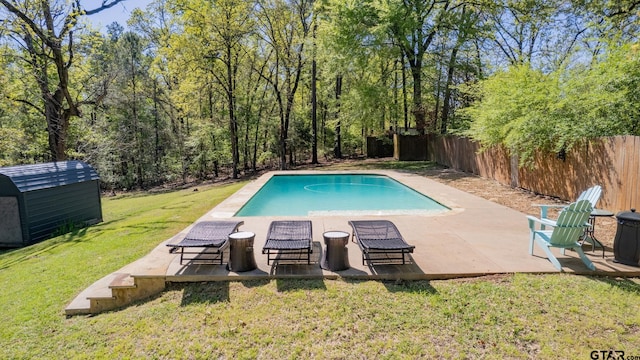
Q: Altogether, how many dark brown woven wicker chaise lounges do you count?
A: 3